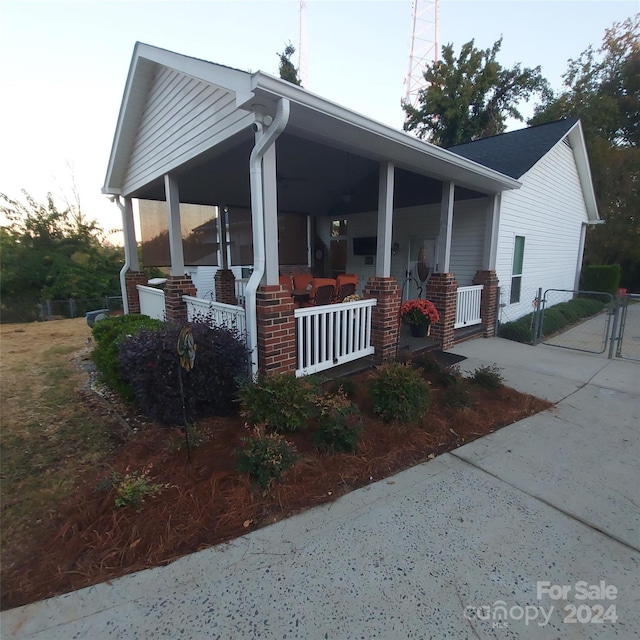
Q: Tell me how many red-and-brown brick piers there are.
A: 7